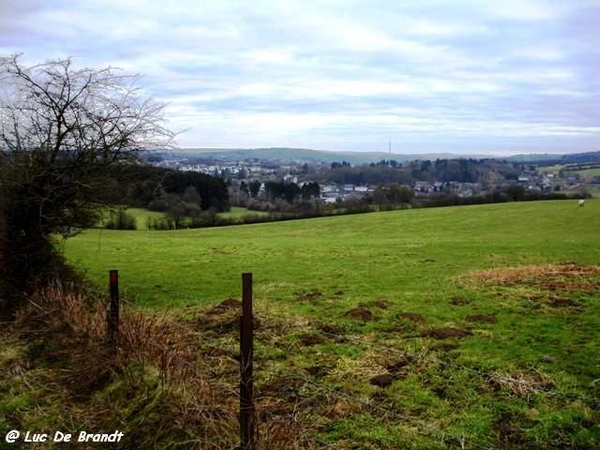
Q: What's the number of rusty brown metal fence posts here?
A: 2